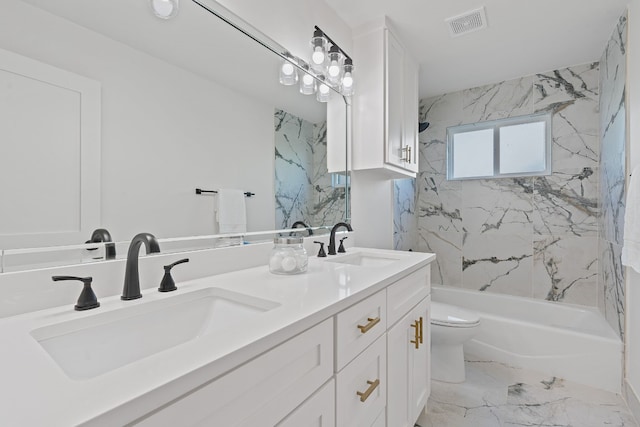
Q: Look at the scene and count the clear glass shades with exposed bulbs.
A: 3